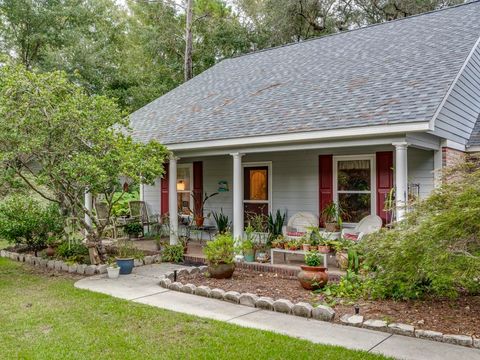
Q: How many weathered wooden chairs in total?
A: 2